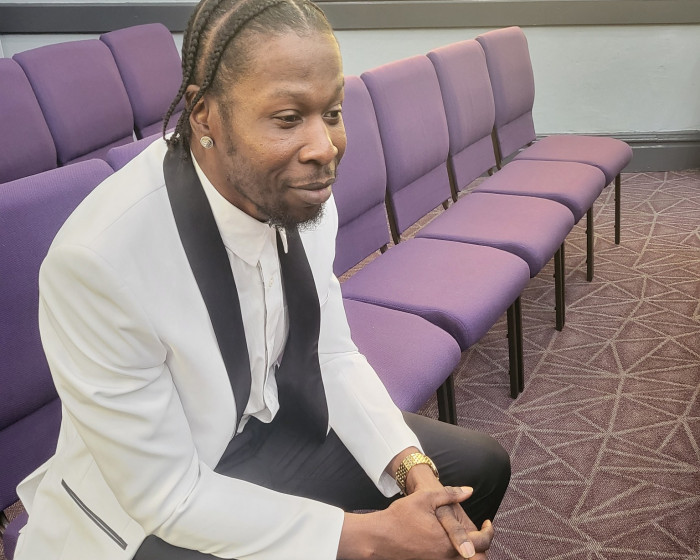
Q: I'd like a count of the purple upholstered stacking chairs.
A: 9